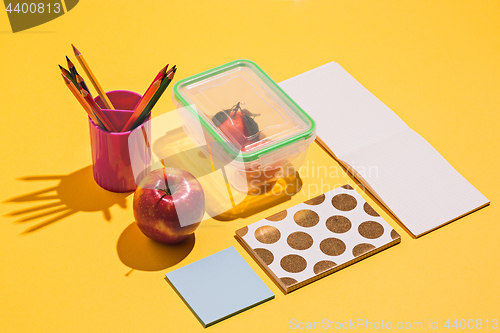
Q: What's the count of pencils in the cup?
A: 10